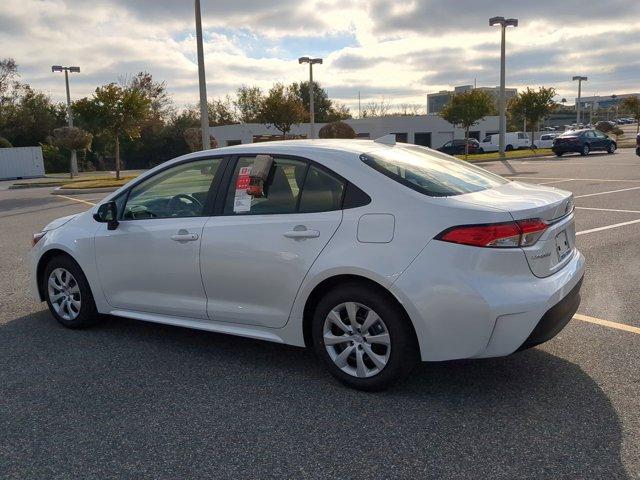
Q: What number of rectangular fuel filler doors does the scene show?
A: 1